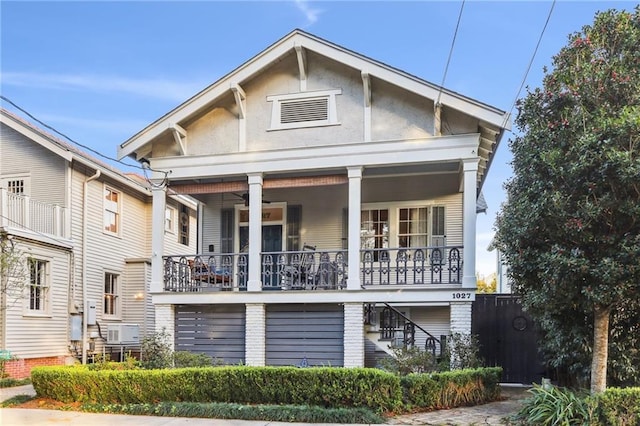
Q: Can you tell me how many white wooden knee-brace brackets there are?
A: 5